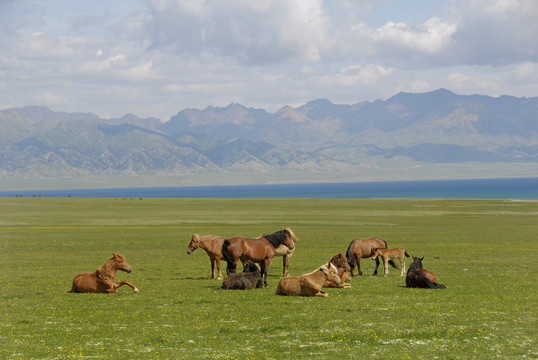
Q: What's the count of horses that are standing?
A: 5